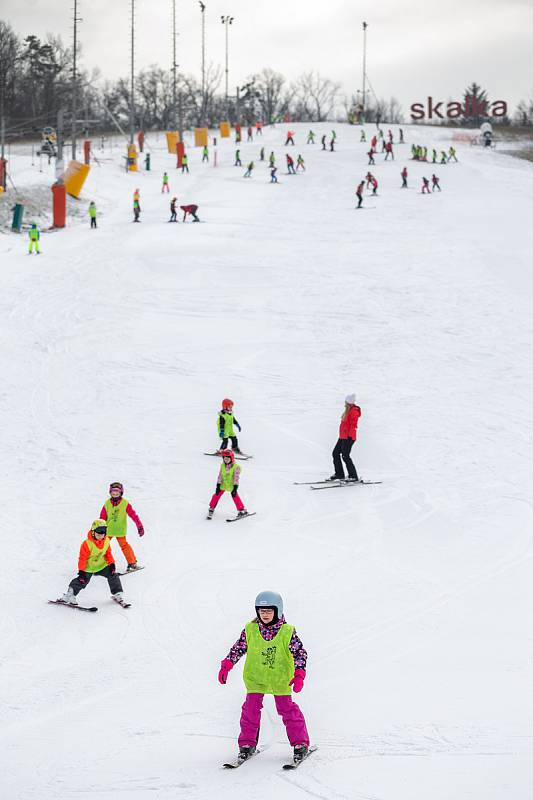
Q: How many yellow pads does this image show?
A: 5